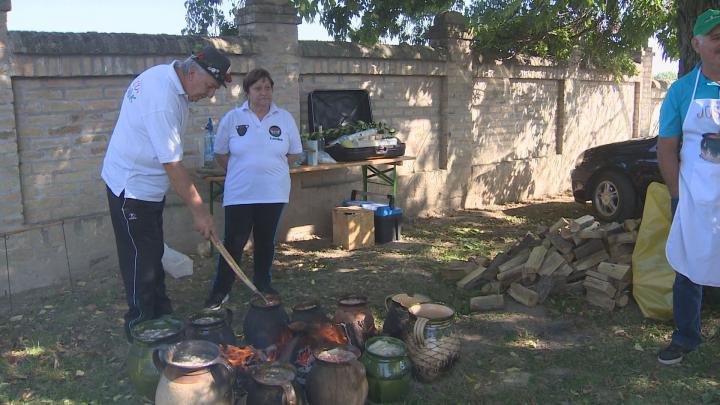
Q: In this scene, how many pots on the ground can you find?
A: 11